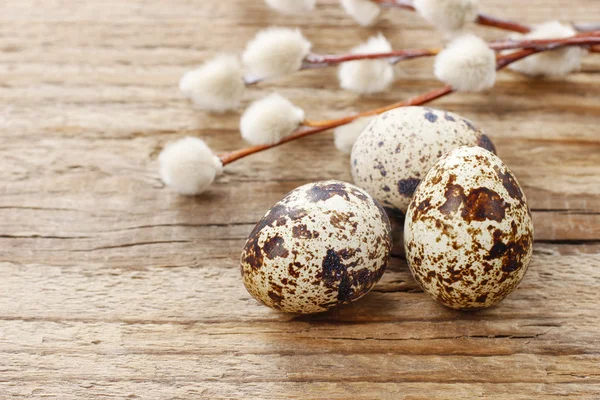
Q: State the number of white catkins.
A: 11